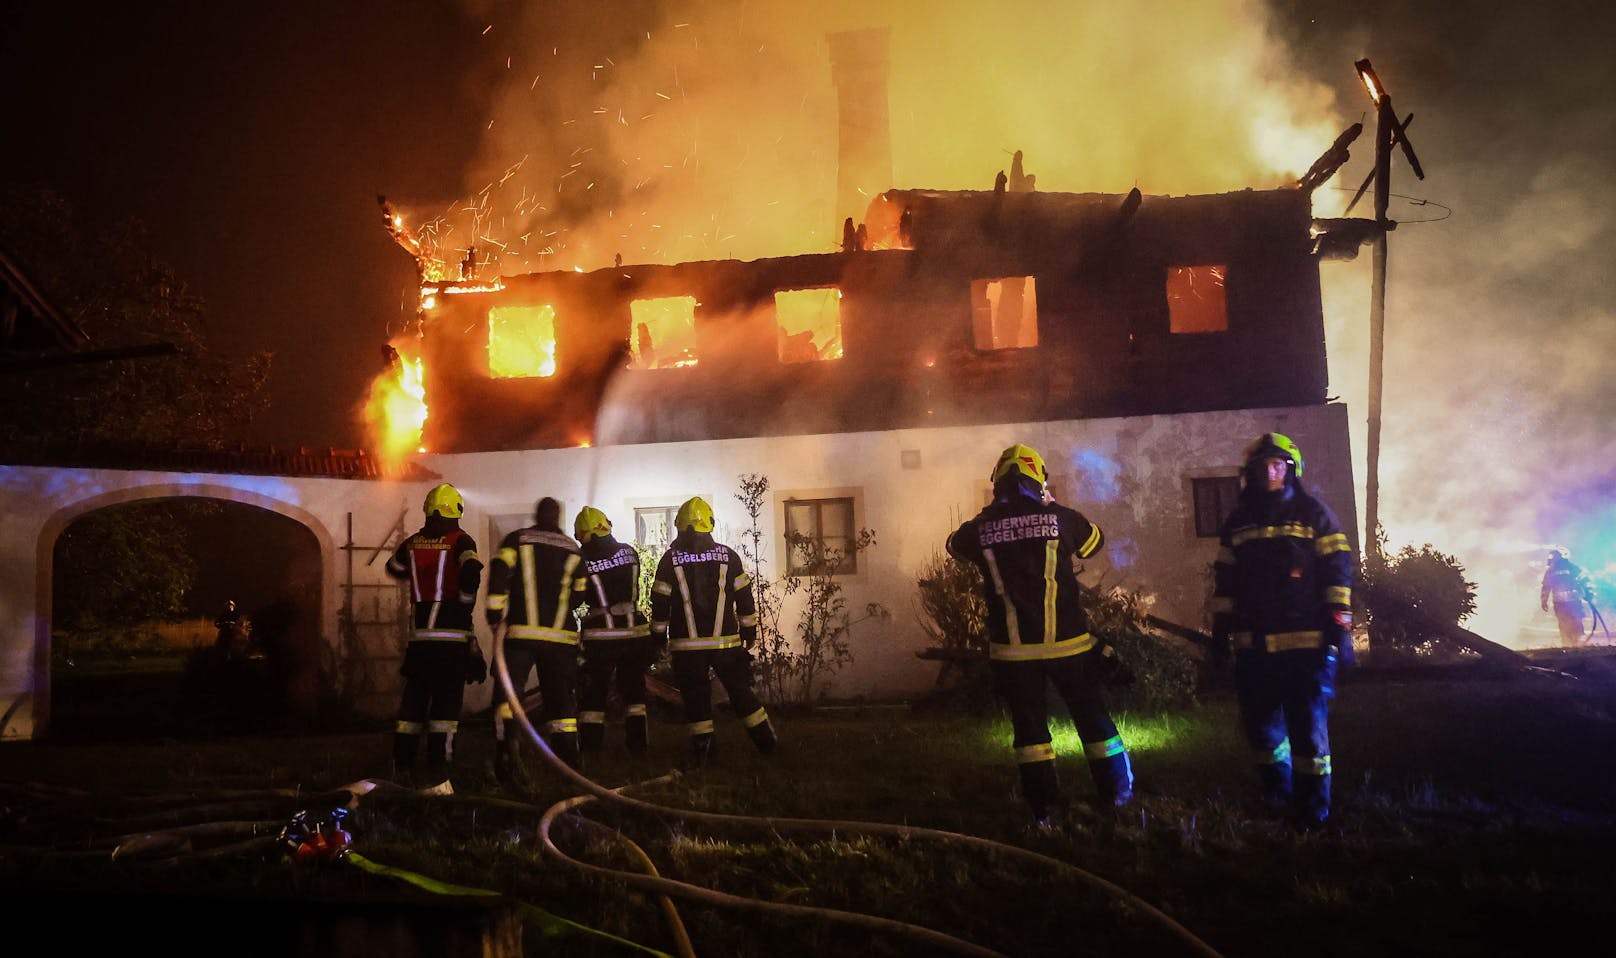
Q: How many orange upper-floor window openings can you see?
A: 5